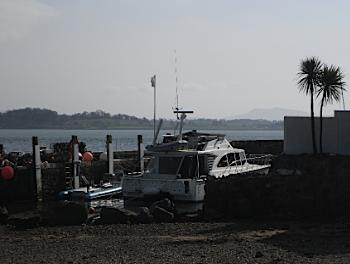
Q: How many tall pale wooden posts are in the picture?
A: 4